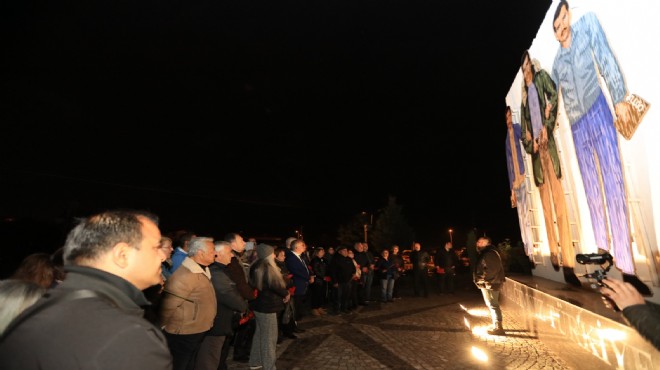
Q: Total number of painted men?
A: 3